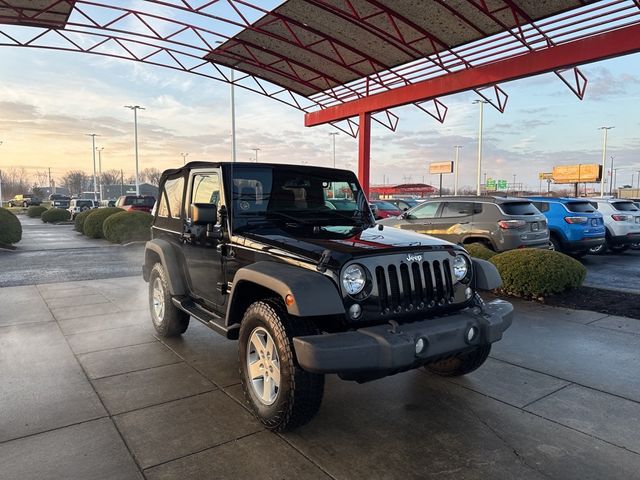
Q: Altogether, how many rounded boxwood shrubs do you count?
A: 8